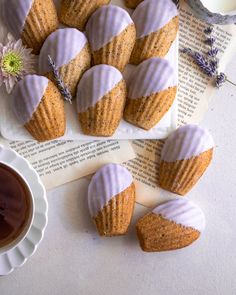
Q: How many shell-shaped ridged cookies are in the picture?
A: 12